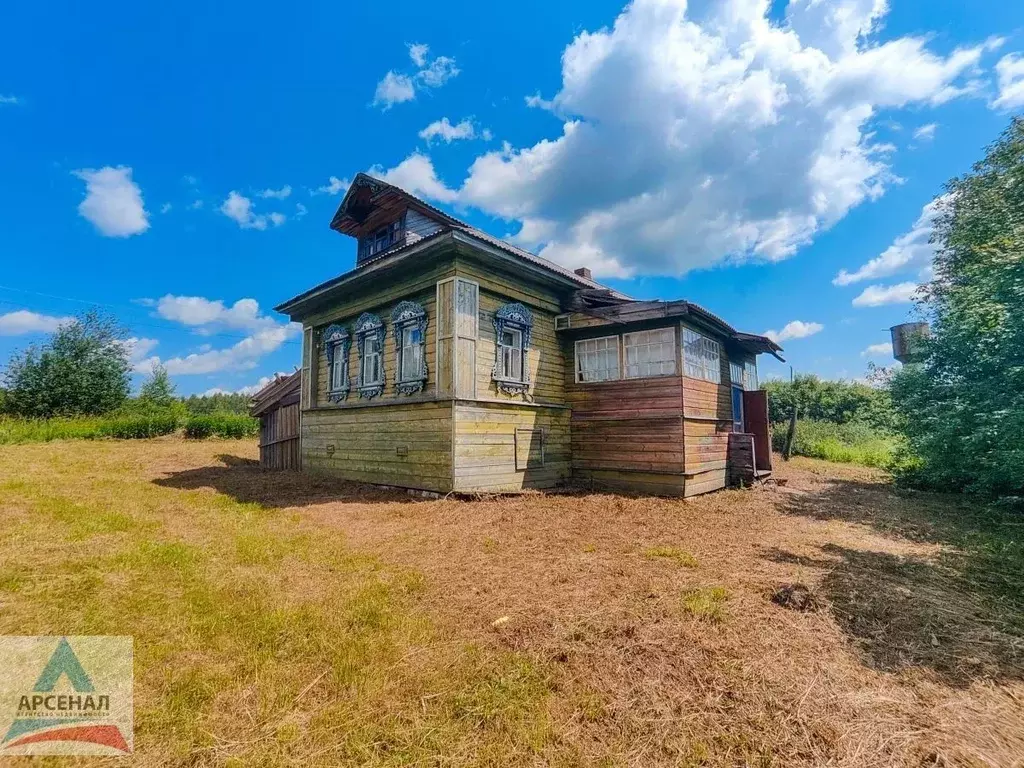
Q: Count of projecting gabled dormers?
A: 1